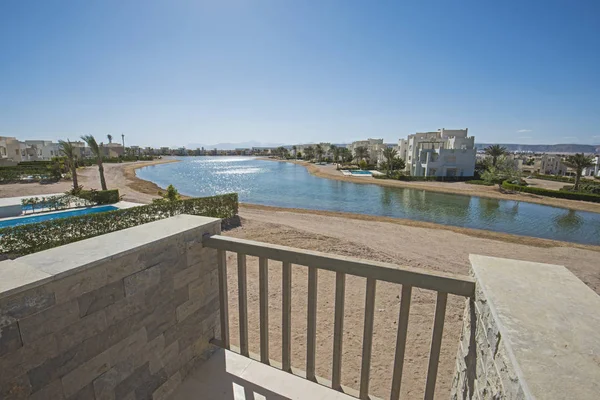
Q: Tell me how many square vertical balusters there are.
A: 9